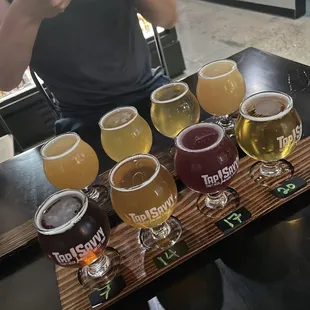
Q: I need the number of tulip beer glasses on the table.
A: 8